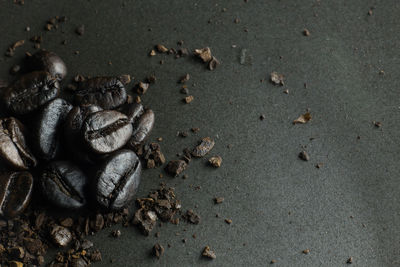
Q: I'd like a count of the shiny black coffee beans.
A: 11